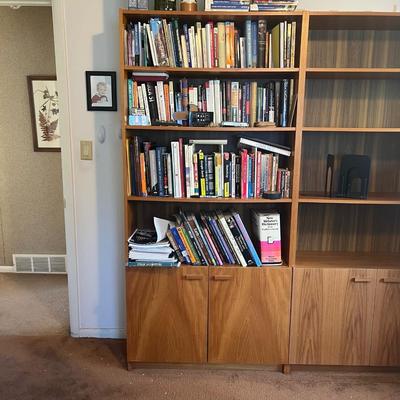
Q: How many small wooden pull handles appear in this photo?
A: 4